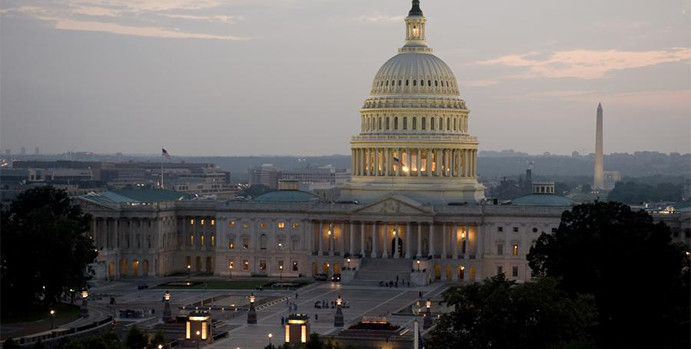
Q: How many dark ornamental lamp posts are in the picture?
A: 5